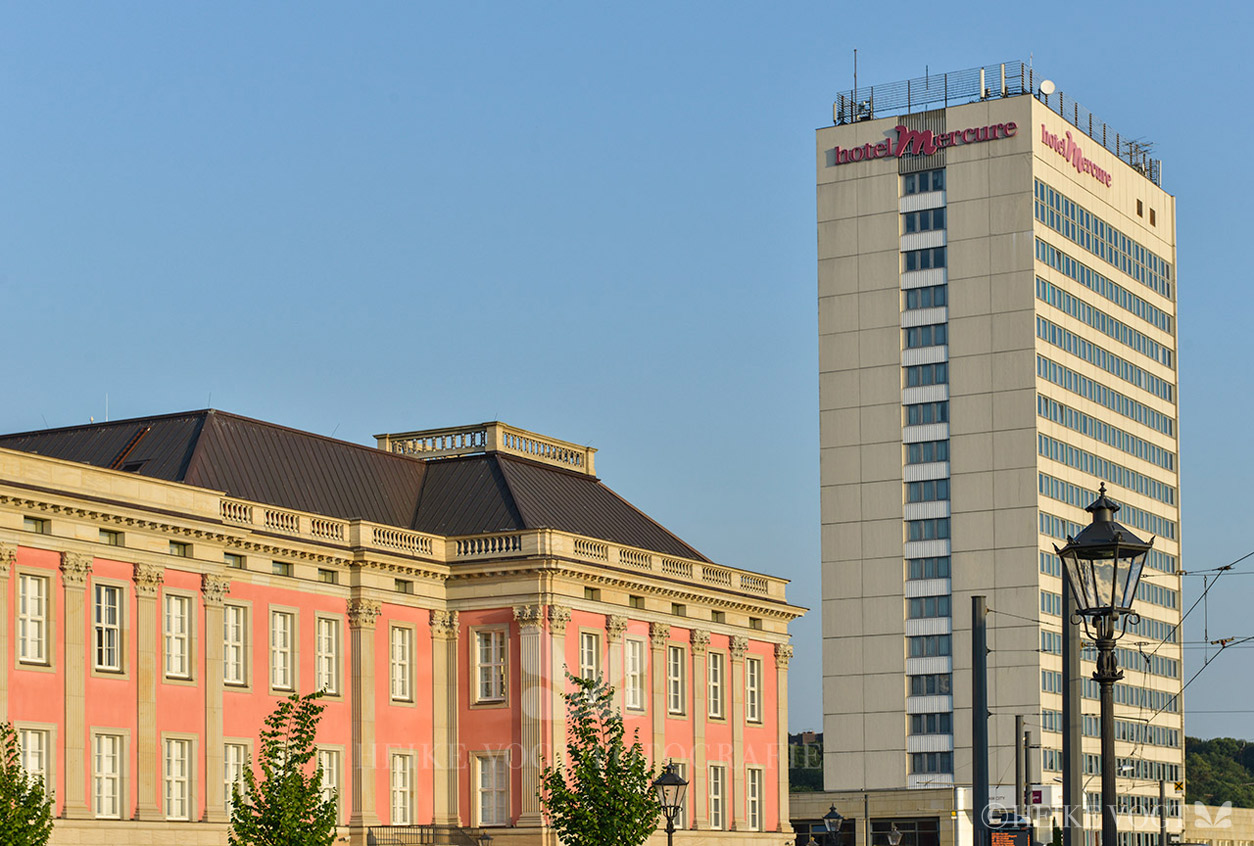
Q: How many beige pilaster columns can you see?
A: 13